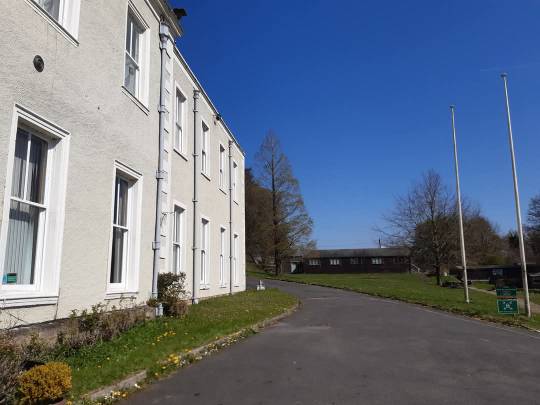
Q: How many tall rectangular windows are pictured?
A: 12